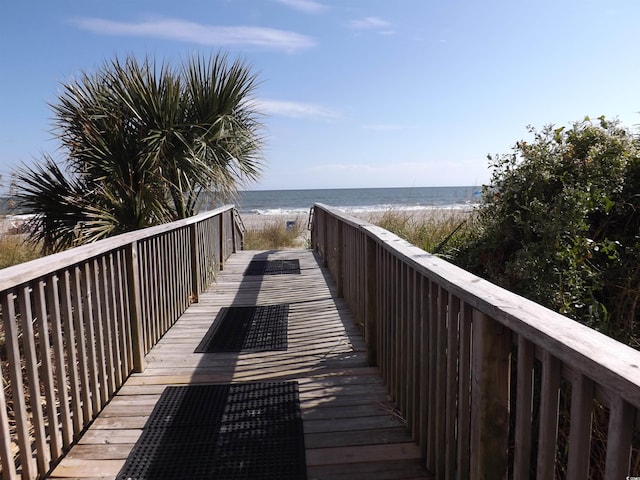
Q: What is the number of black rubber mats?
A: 3